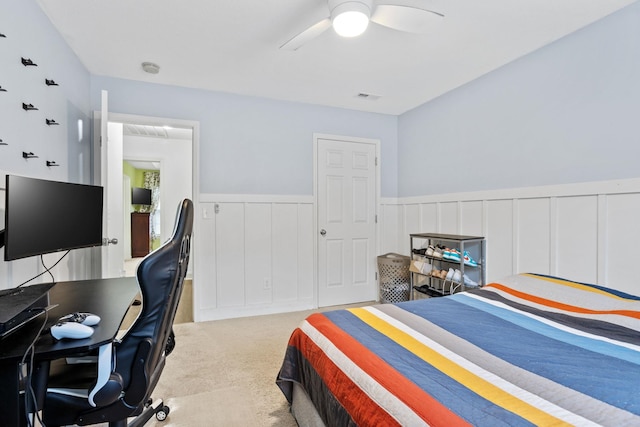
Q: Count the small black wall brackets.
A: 9